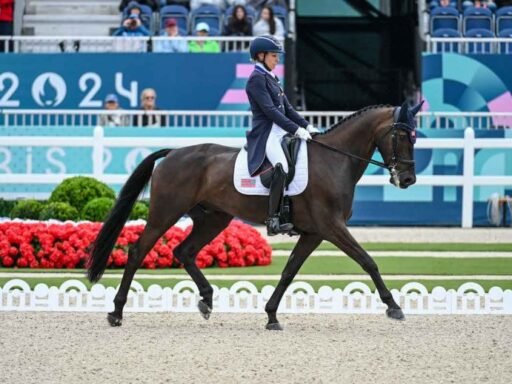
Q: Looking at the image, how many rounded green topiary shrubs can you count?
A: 5